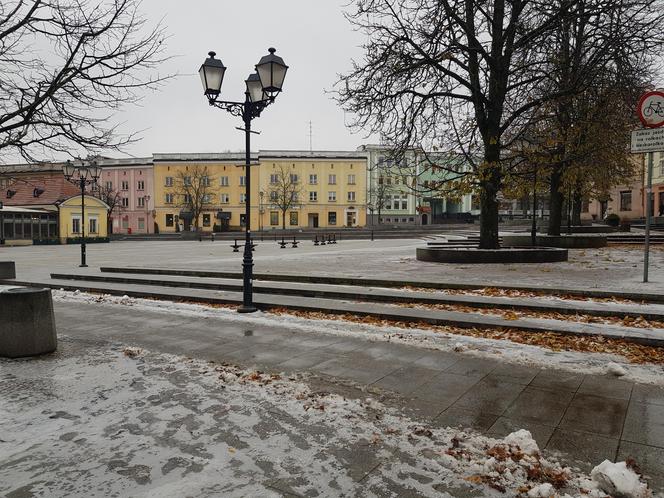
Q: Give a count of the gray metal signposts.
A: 1